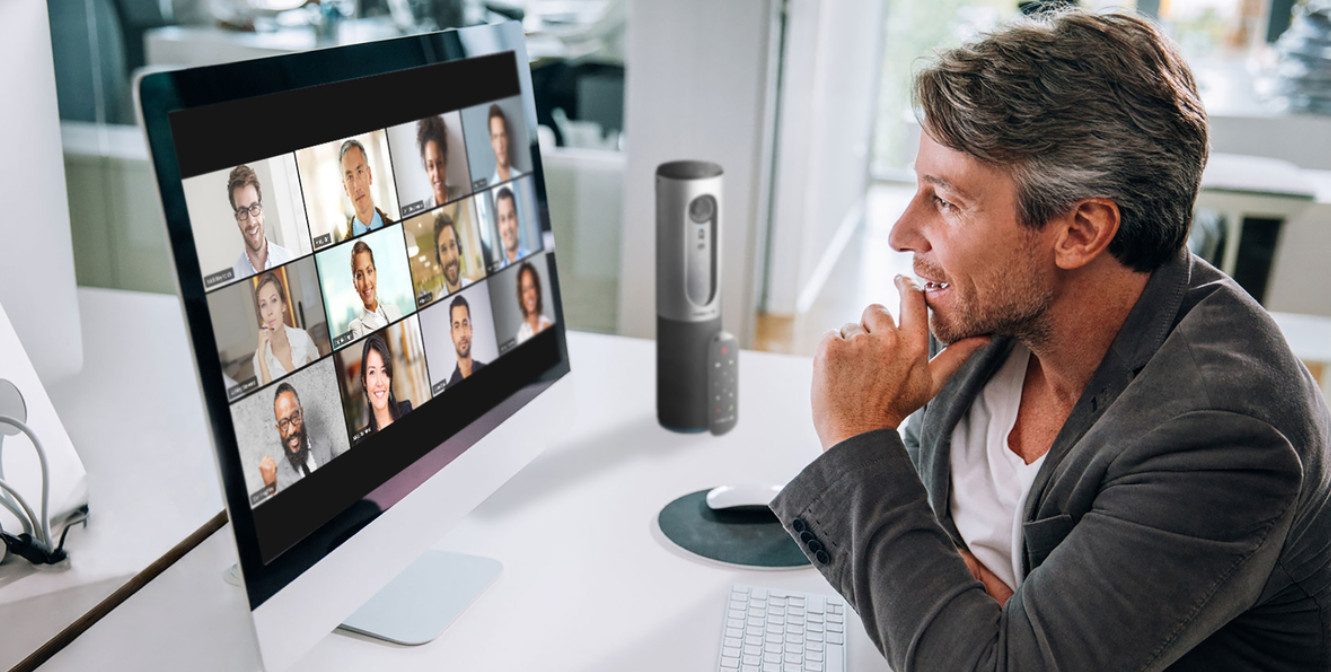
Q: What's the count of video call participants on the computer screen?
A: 12